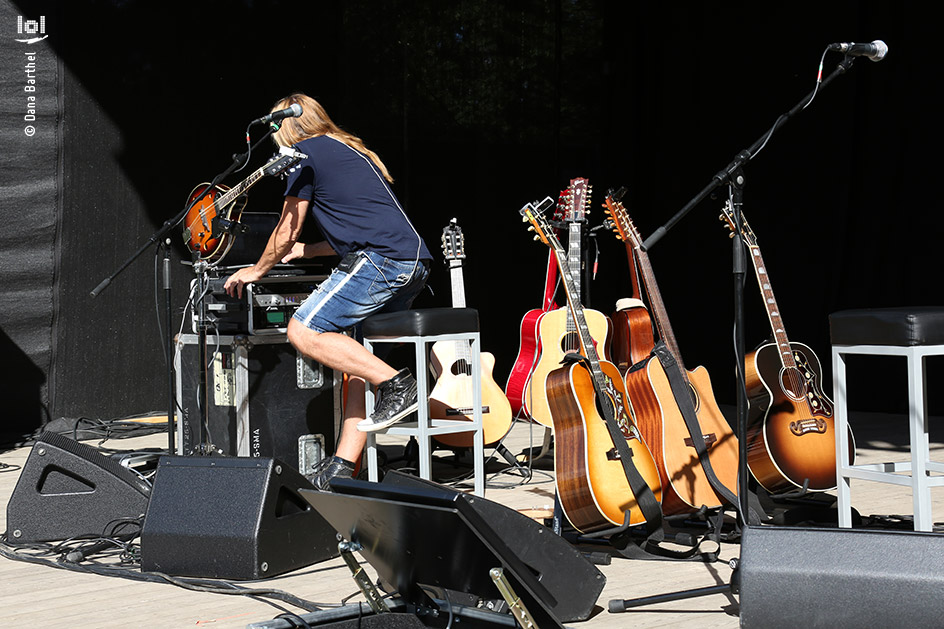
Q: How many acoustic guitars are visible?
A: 7